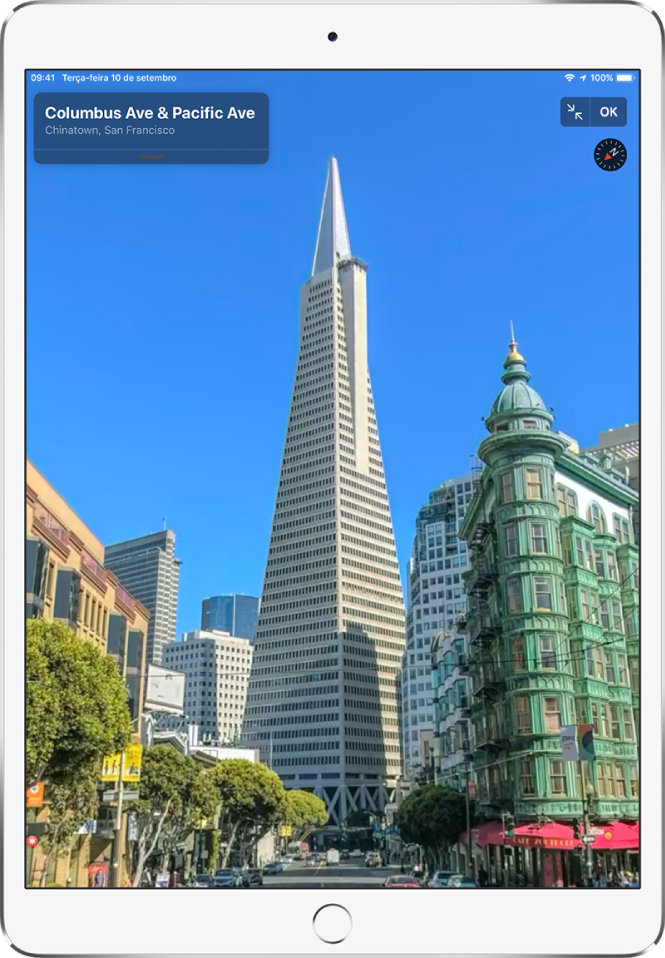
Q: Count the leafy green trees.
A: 5